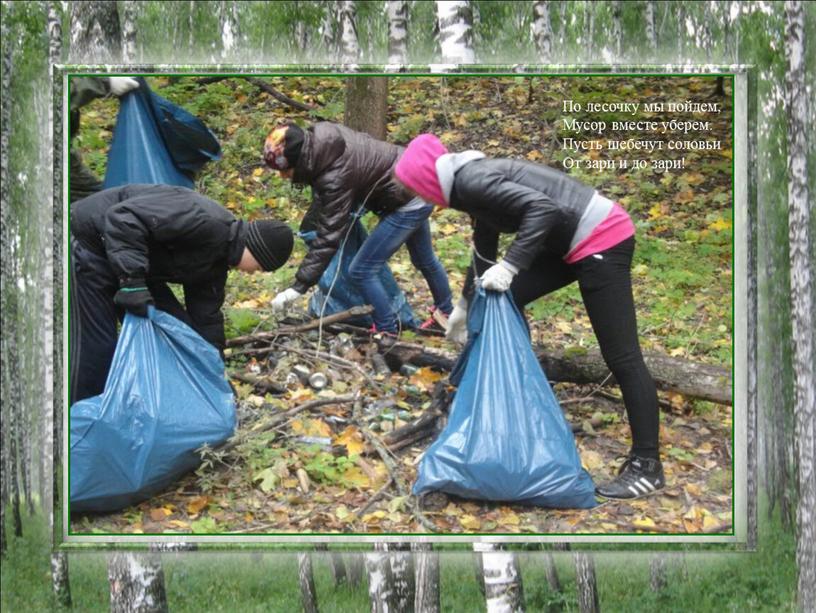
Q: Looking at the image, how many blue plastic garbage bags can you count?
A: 4